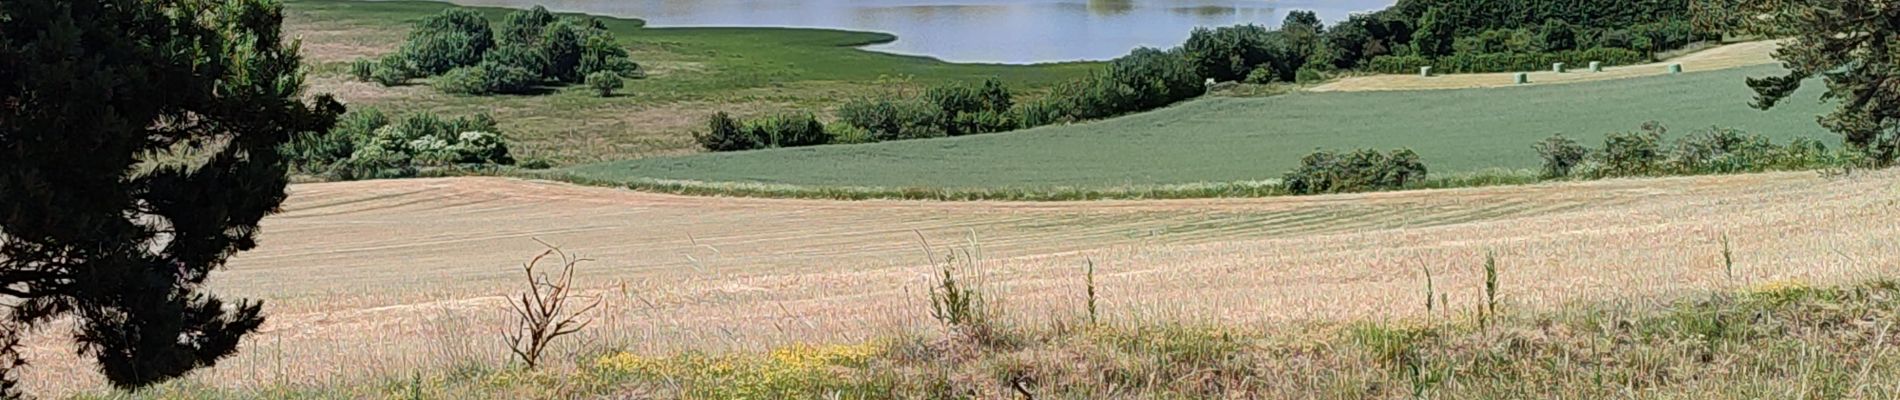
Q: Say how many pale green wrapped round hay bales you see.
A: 5